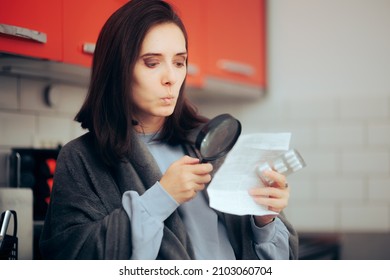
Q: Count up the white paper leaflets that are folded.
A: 1